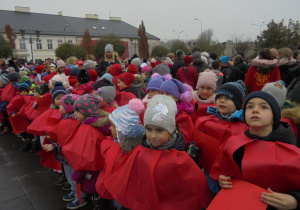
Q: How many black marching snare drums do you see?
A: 0